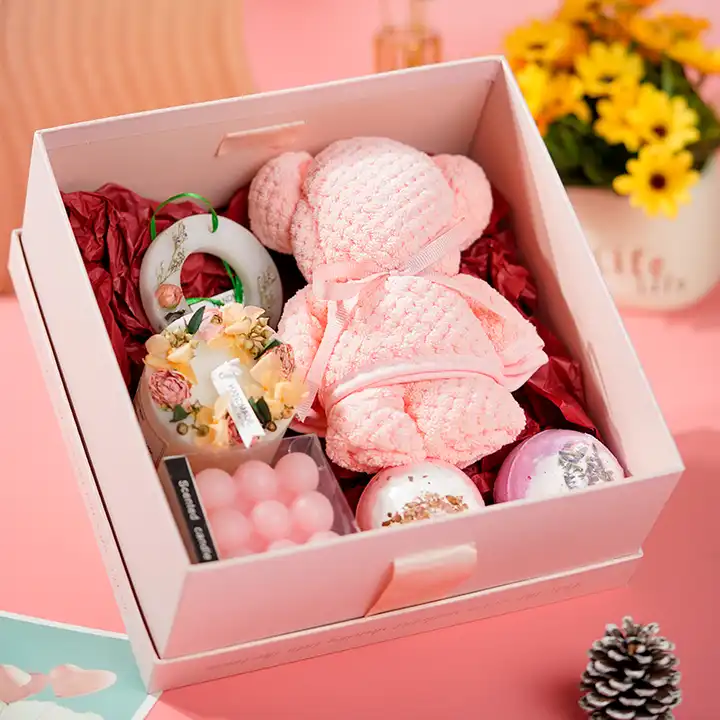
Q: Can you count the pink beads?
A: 9